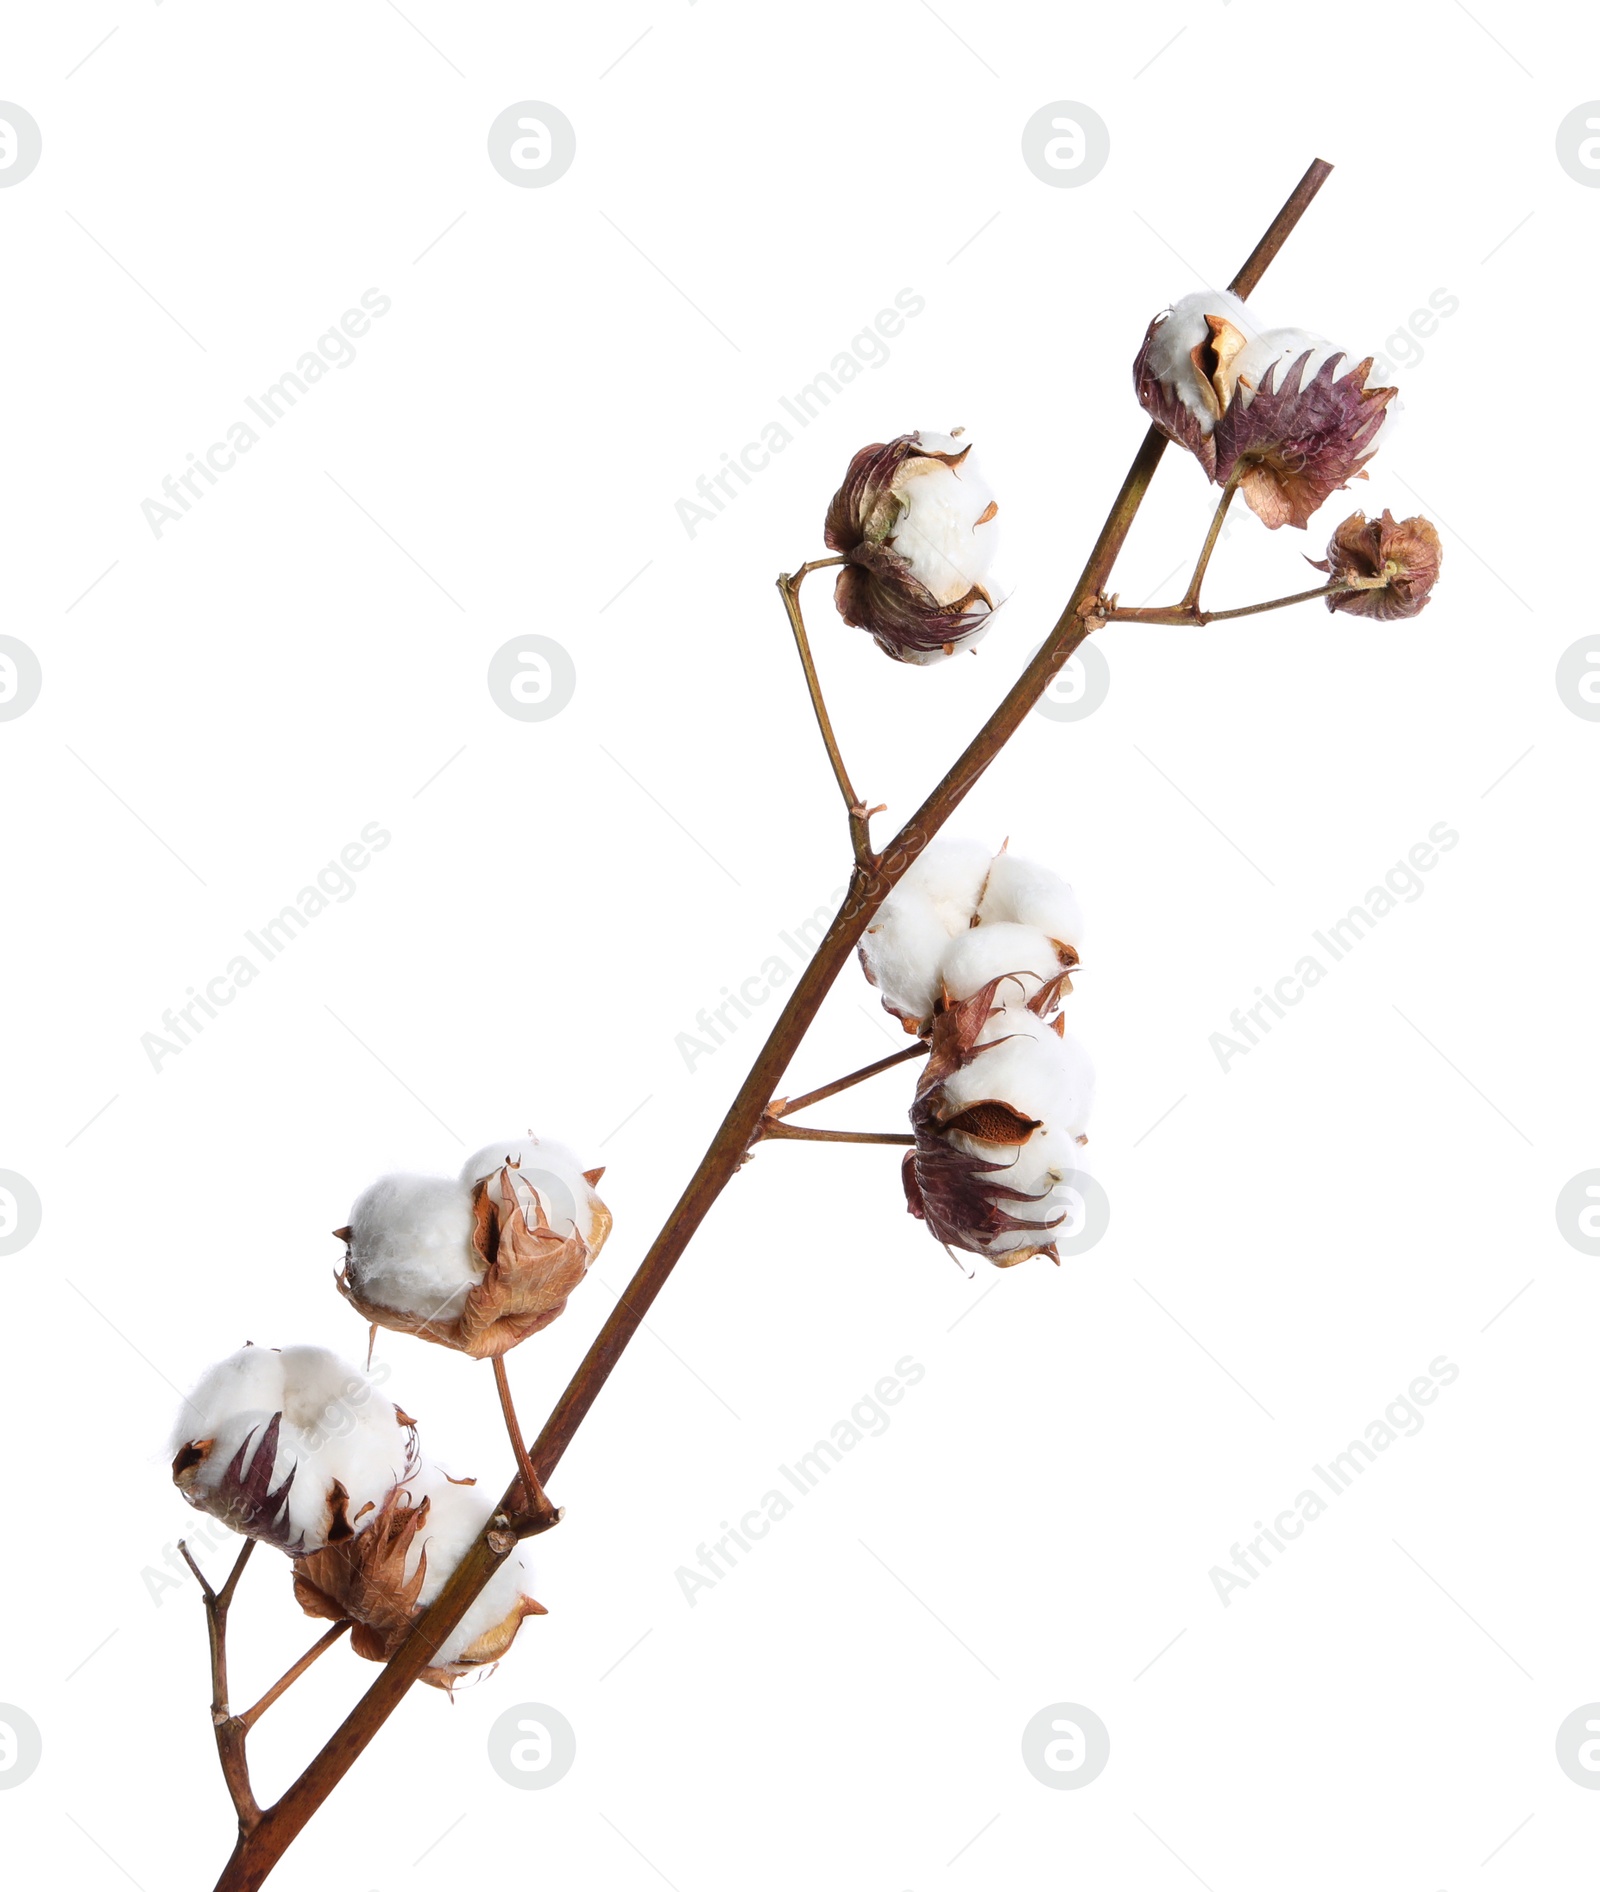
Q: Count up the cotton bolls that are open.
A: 7